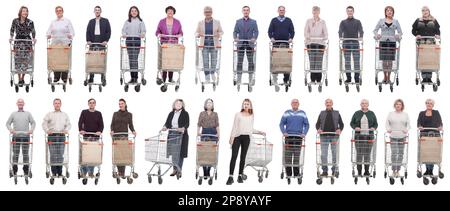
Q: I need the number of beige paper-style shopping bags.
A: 9